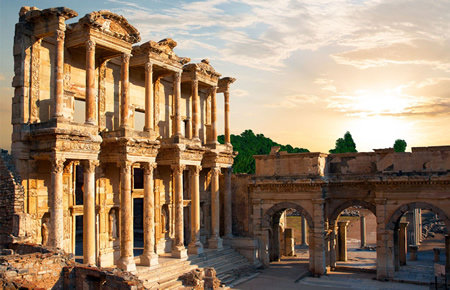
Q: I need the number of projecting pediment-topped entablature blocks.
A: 3